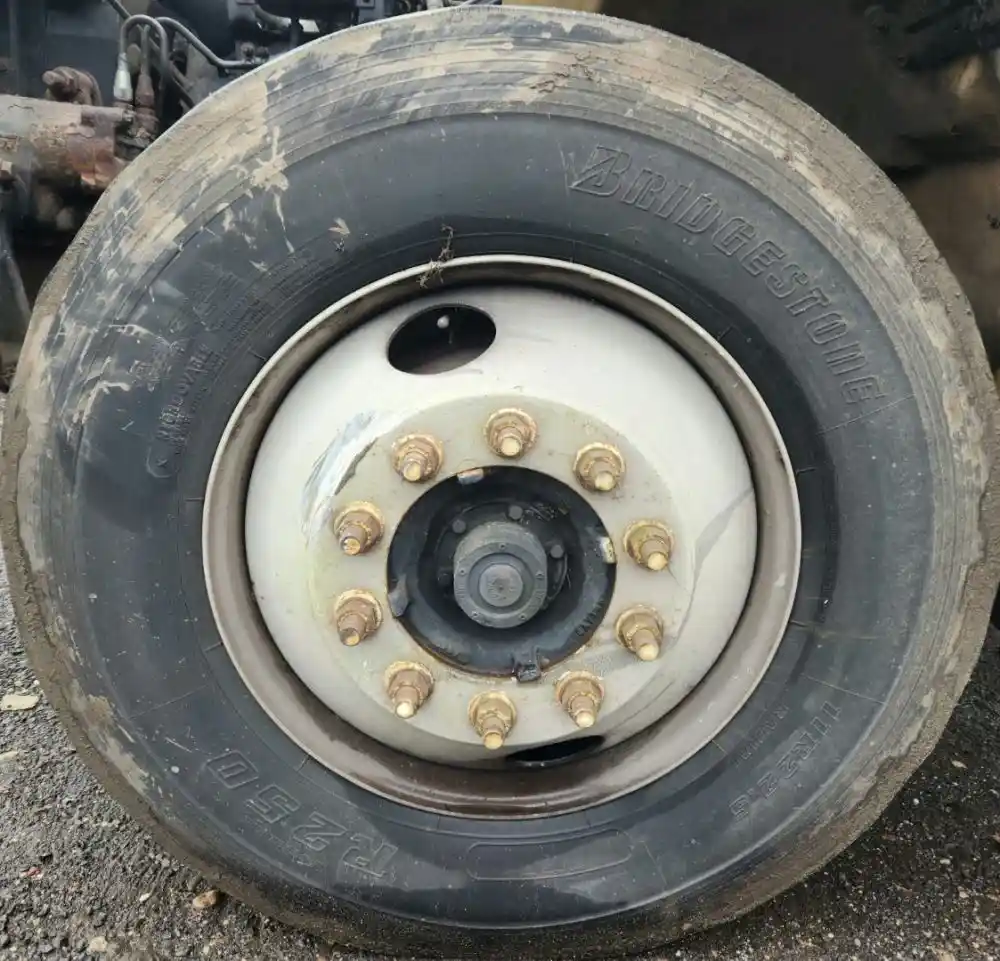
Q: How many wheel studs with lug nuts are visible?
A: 10